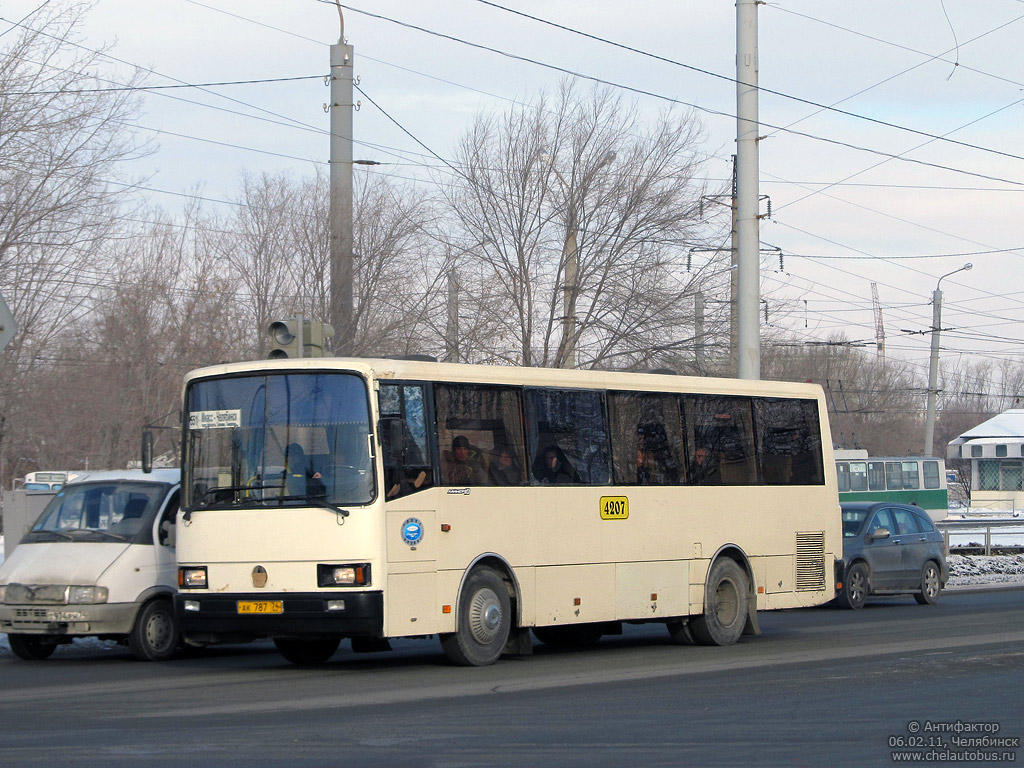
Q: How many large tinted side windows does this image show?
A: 5